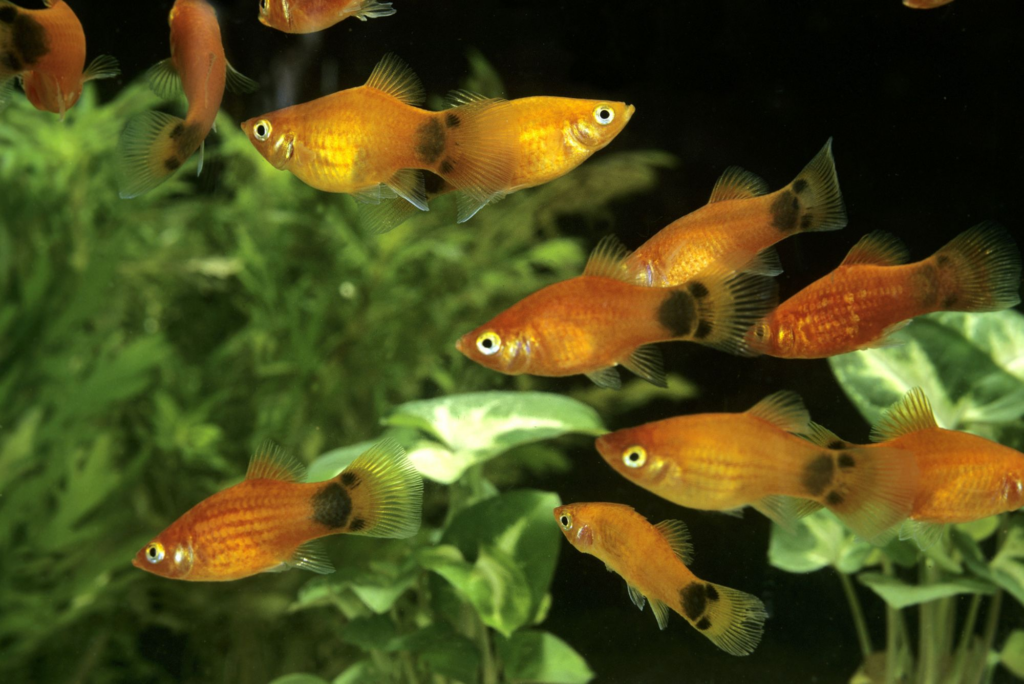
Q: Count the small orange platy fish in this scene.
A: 13